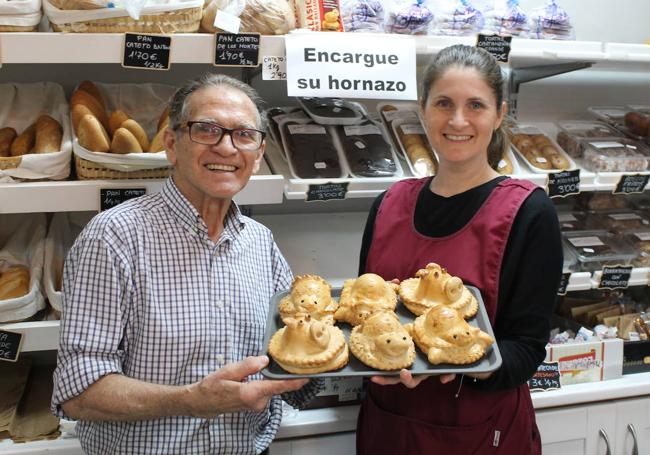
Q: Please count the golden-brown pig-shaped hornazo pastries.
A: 6